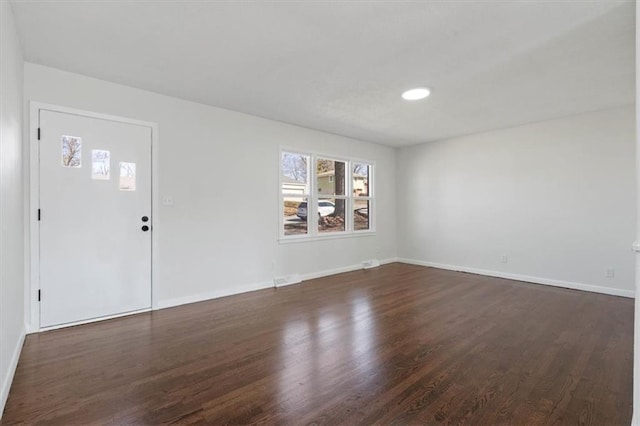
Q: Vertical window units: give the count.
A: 3